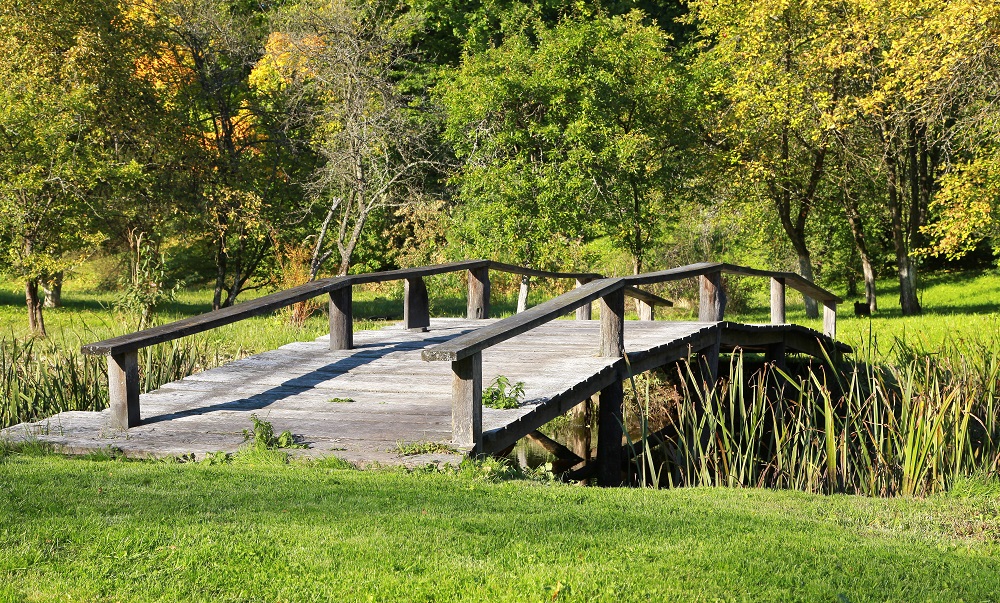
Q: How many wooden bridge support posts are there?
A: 11